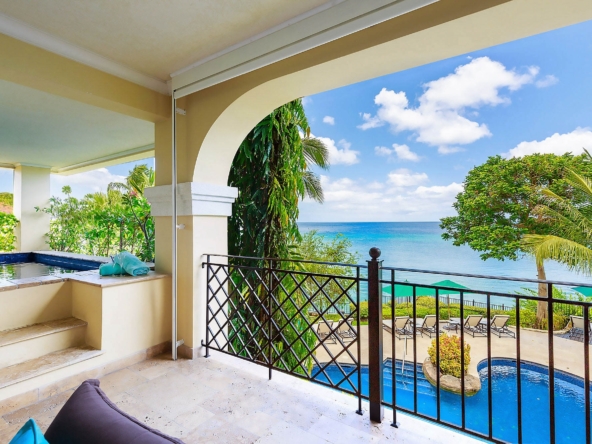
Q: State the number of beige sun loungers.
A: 7